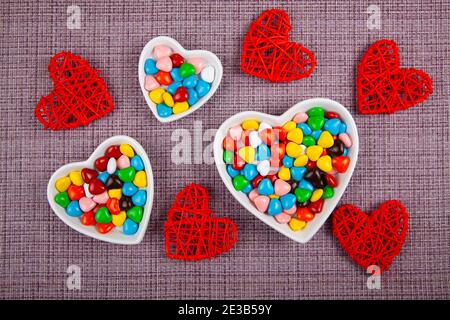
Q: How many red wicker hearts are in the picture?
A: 5